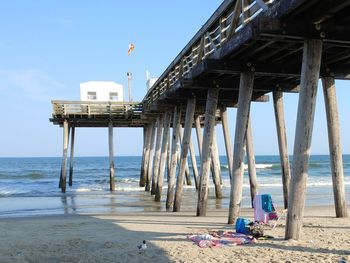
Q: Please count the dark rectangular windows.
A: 2